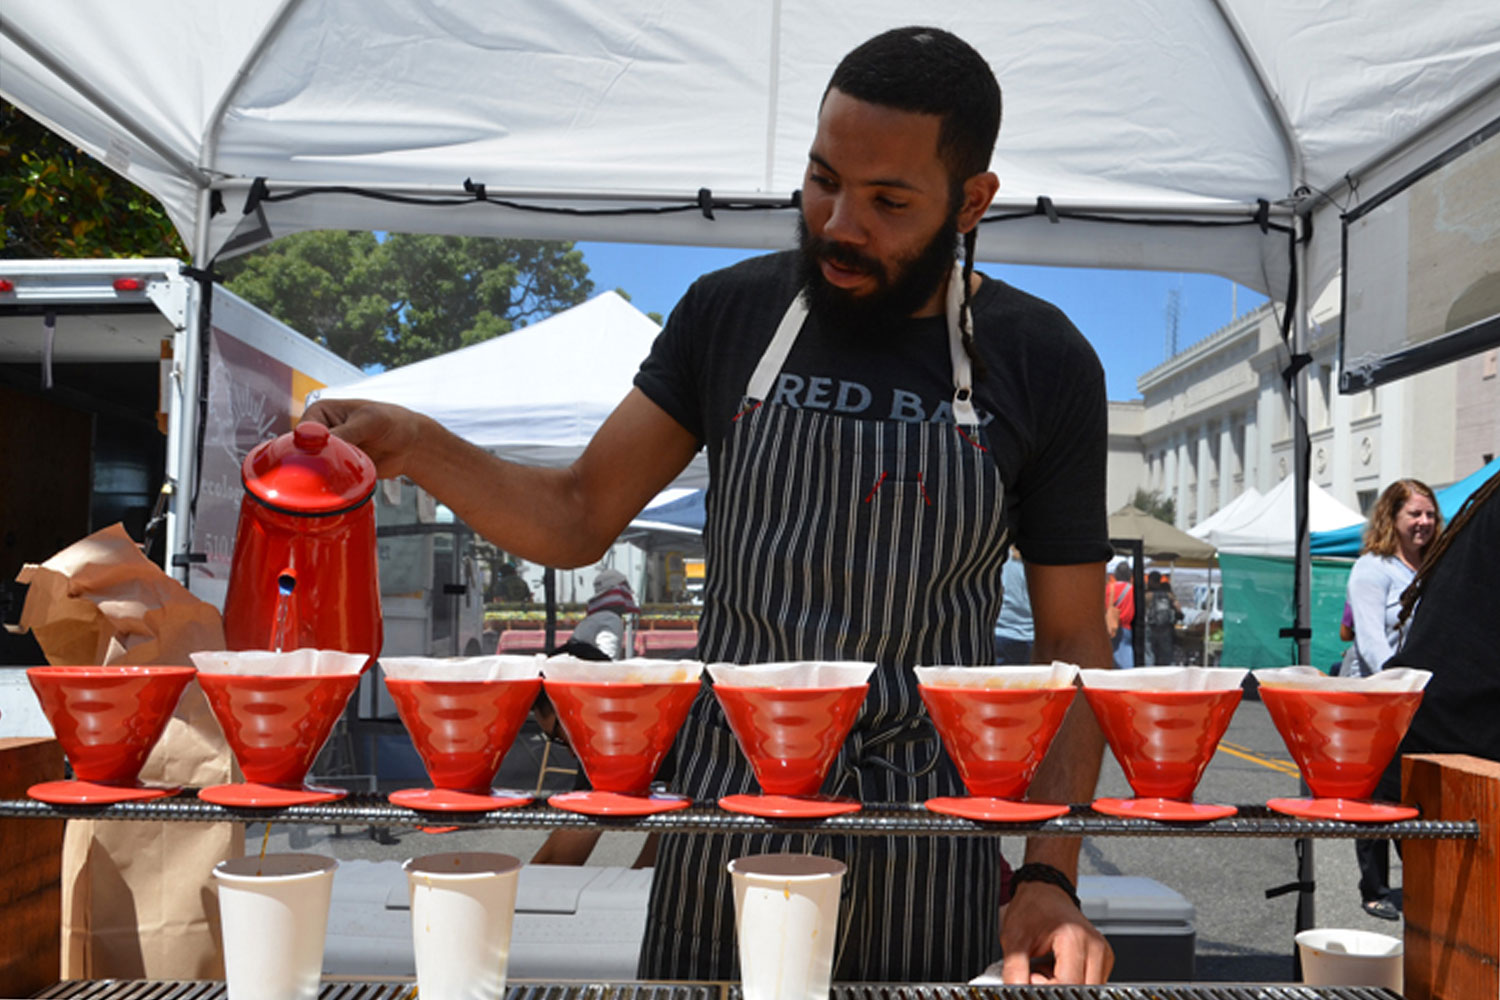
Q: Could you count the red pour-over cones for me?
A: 8